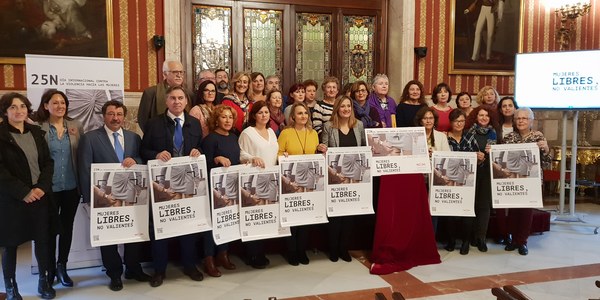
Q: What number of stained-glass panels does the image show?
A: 4